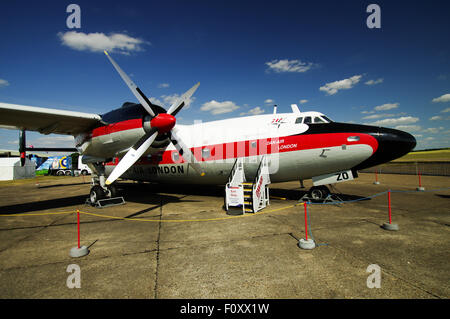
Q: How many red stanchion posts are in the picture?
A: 5